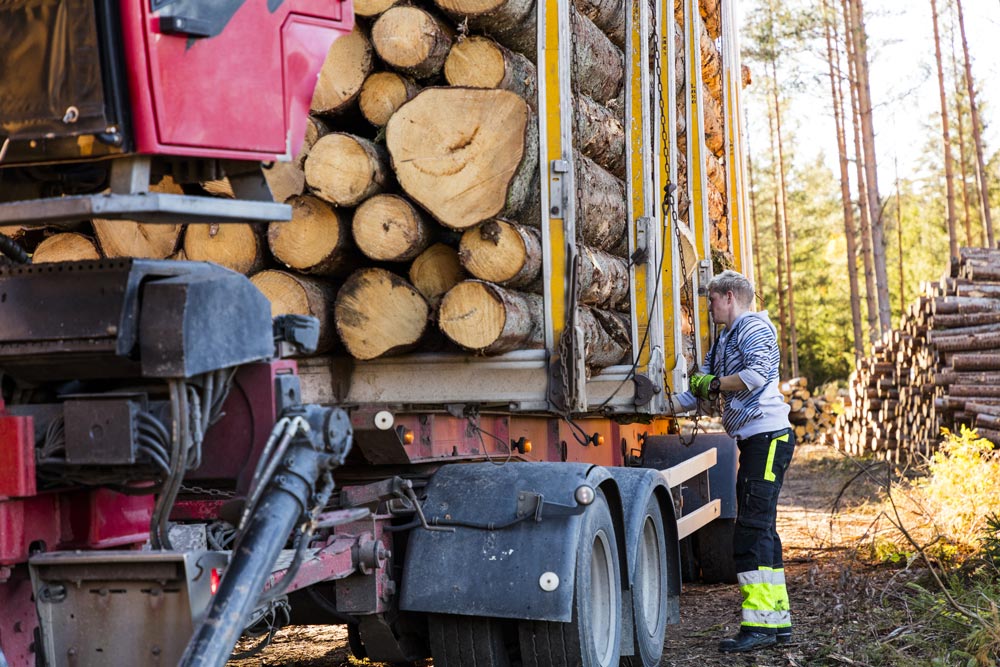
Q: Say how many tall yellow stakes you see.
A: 5